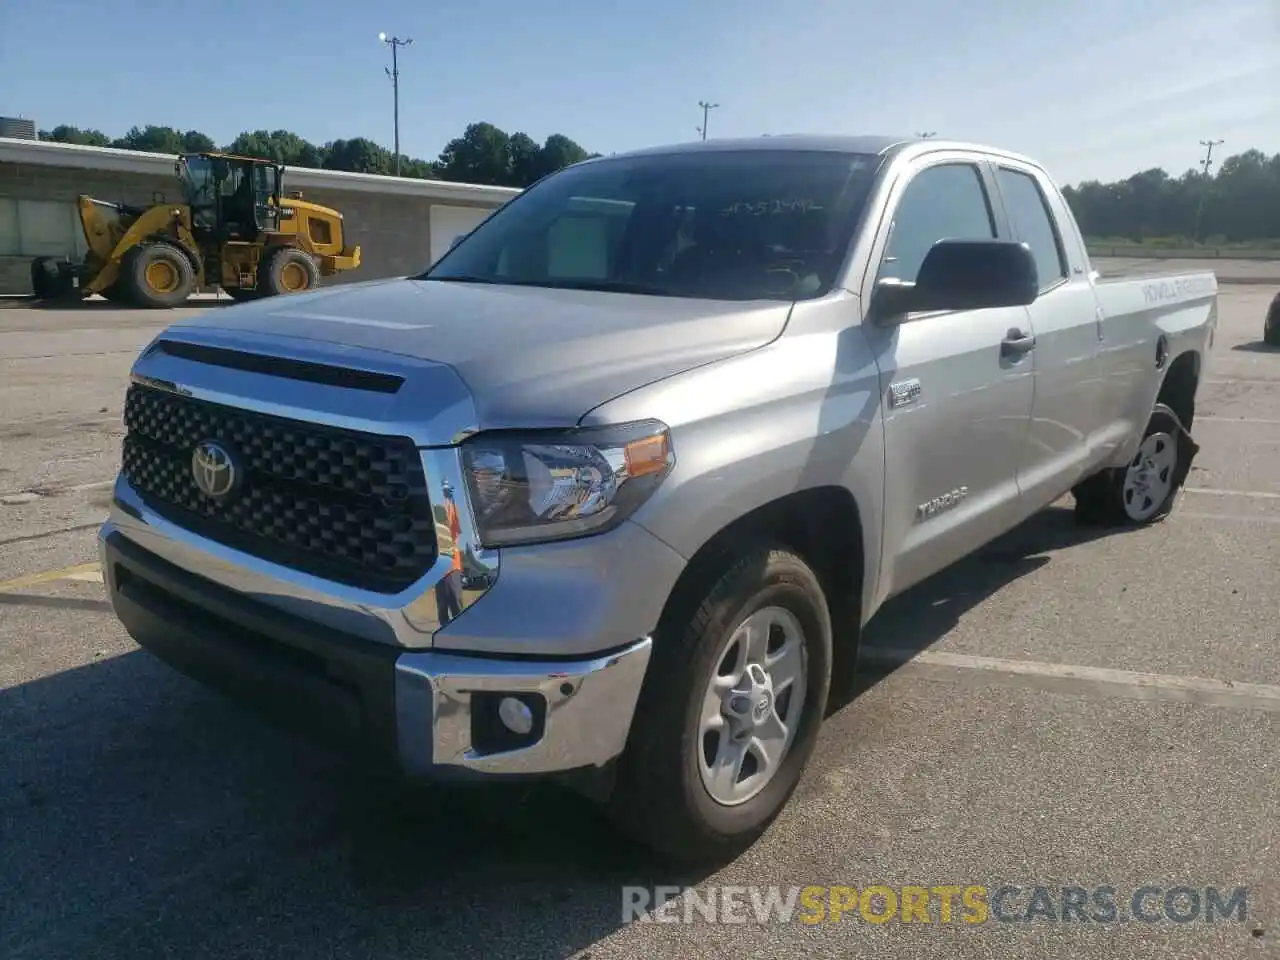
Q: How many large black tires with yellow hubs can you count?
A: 2